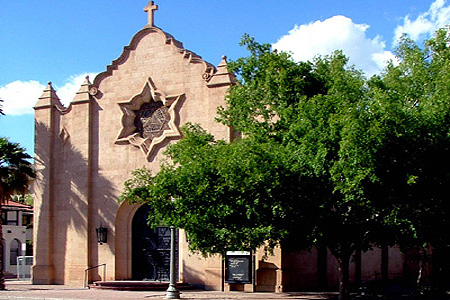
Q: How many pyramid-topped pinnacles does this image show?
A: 3